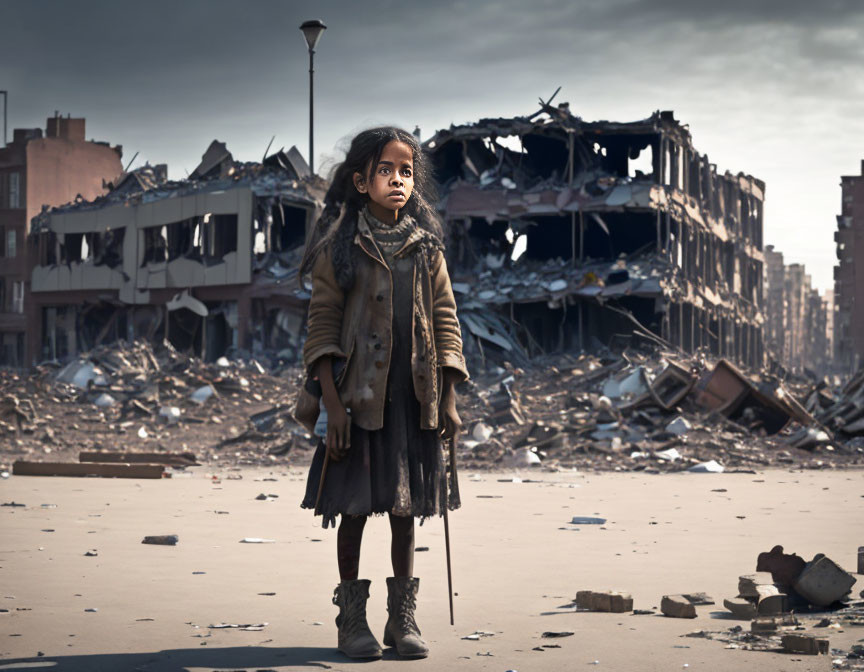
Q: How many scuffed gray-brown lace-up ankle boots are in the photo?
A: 2